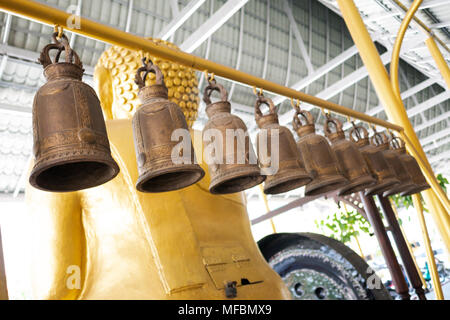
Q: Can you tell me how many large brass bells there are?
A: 9